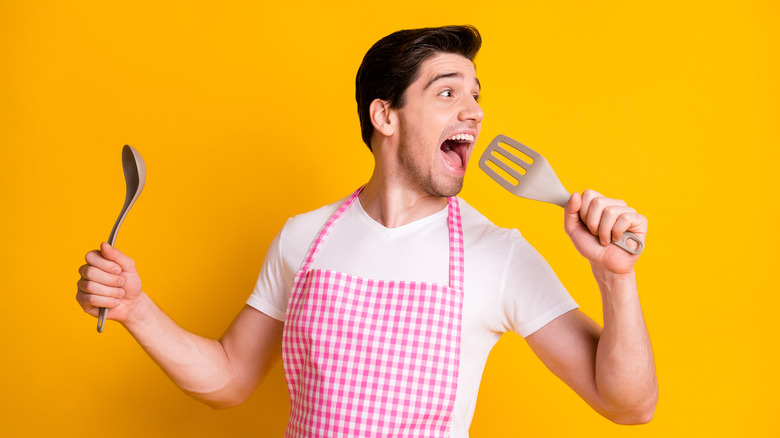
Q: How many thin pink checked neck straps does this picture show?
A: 2